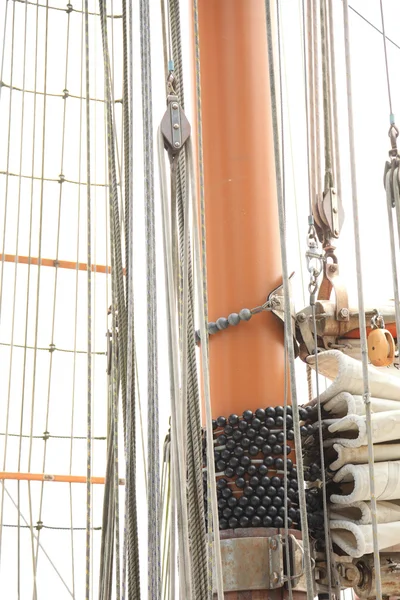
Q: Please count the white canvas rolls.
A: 7